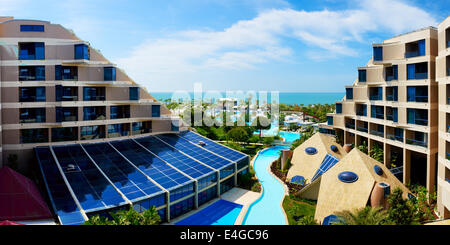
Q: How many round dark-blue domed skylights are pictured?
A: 4